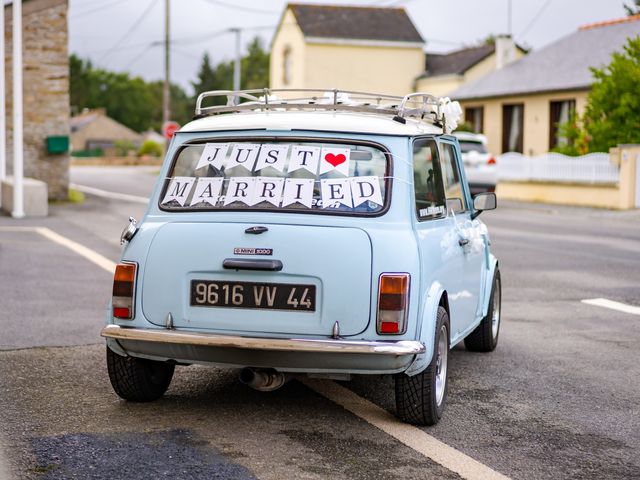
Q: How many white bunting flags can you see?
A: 12